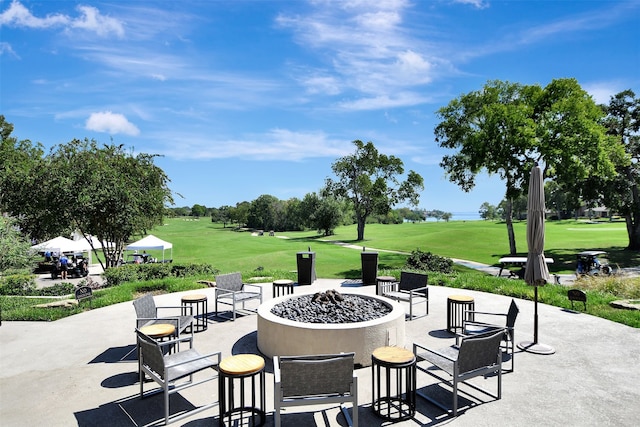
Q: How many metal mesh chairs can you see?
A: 7